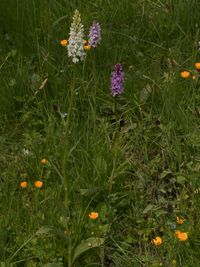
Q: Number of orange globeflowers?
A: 11